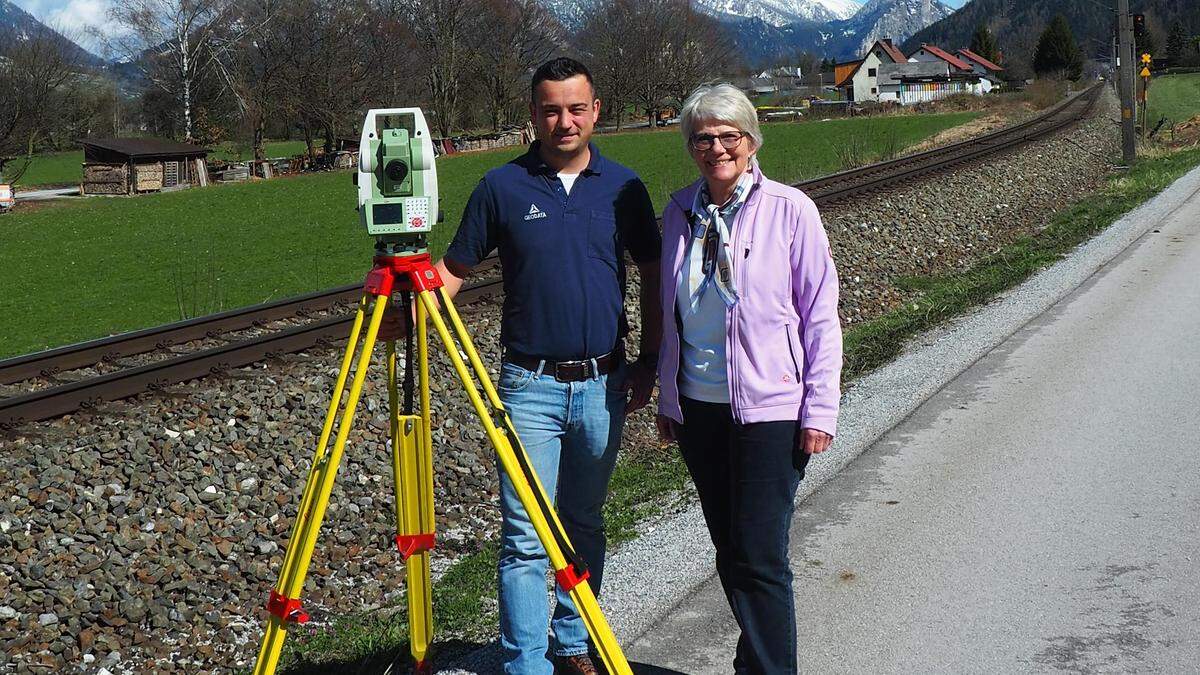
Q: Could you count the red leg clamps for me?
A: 3